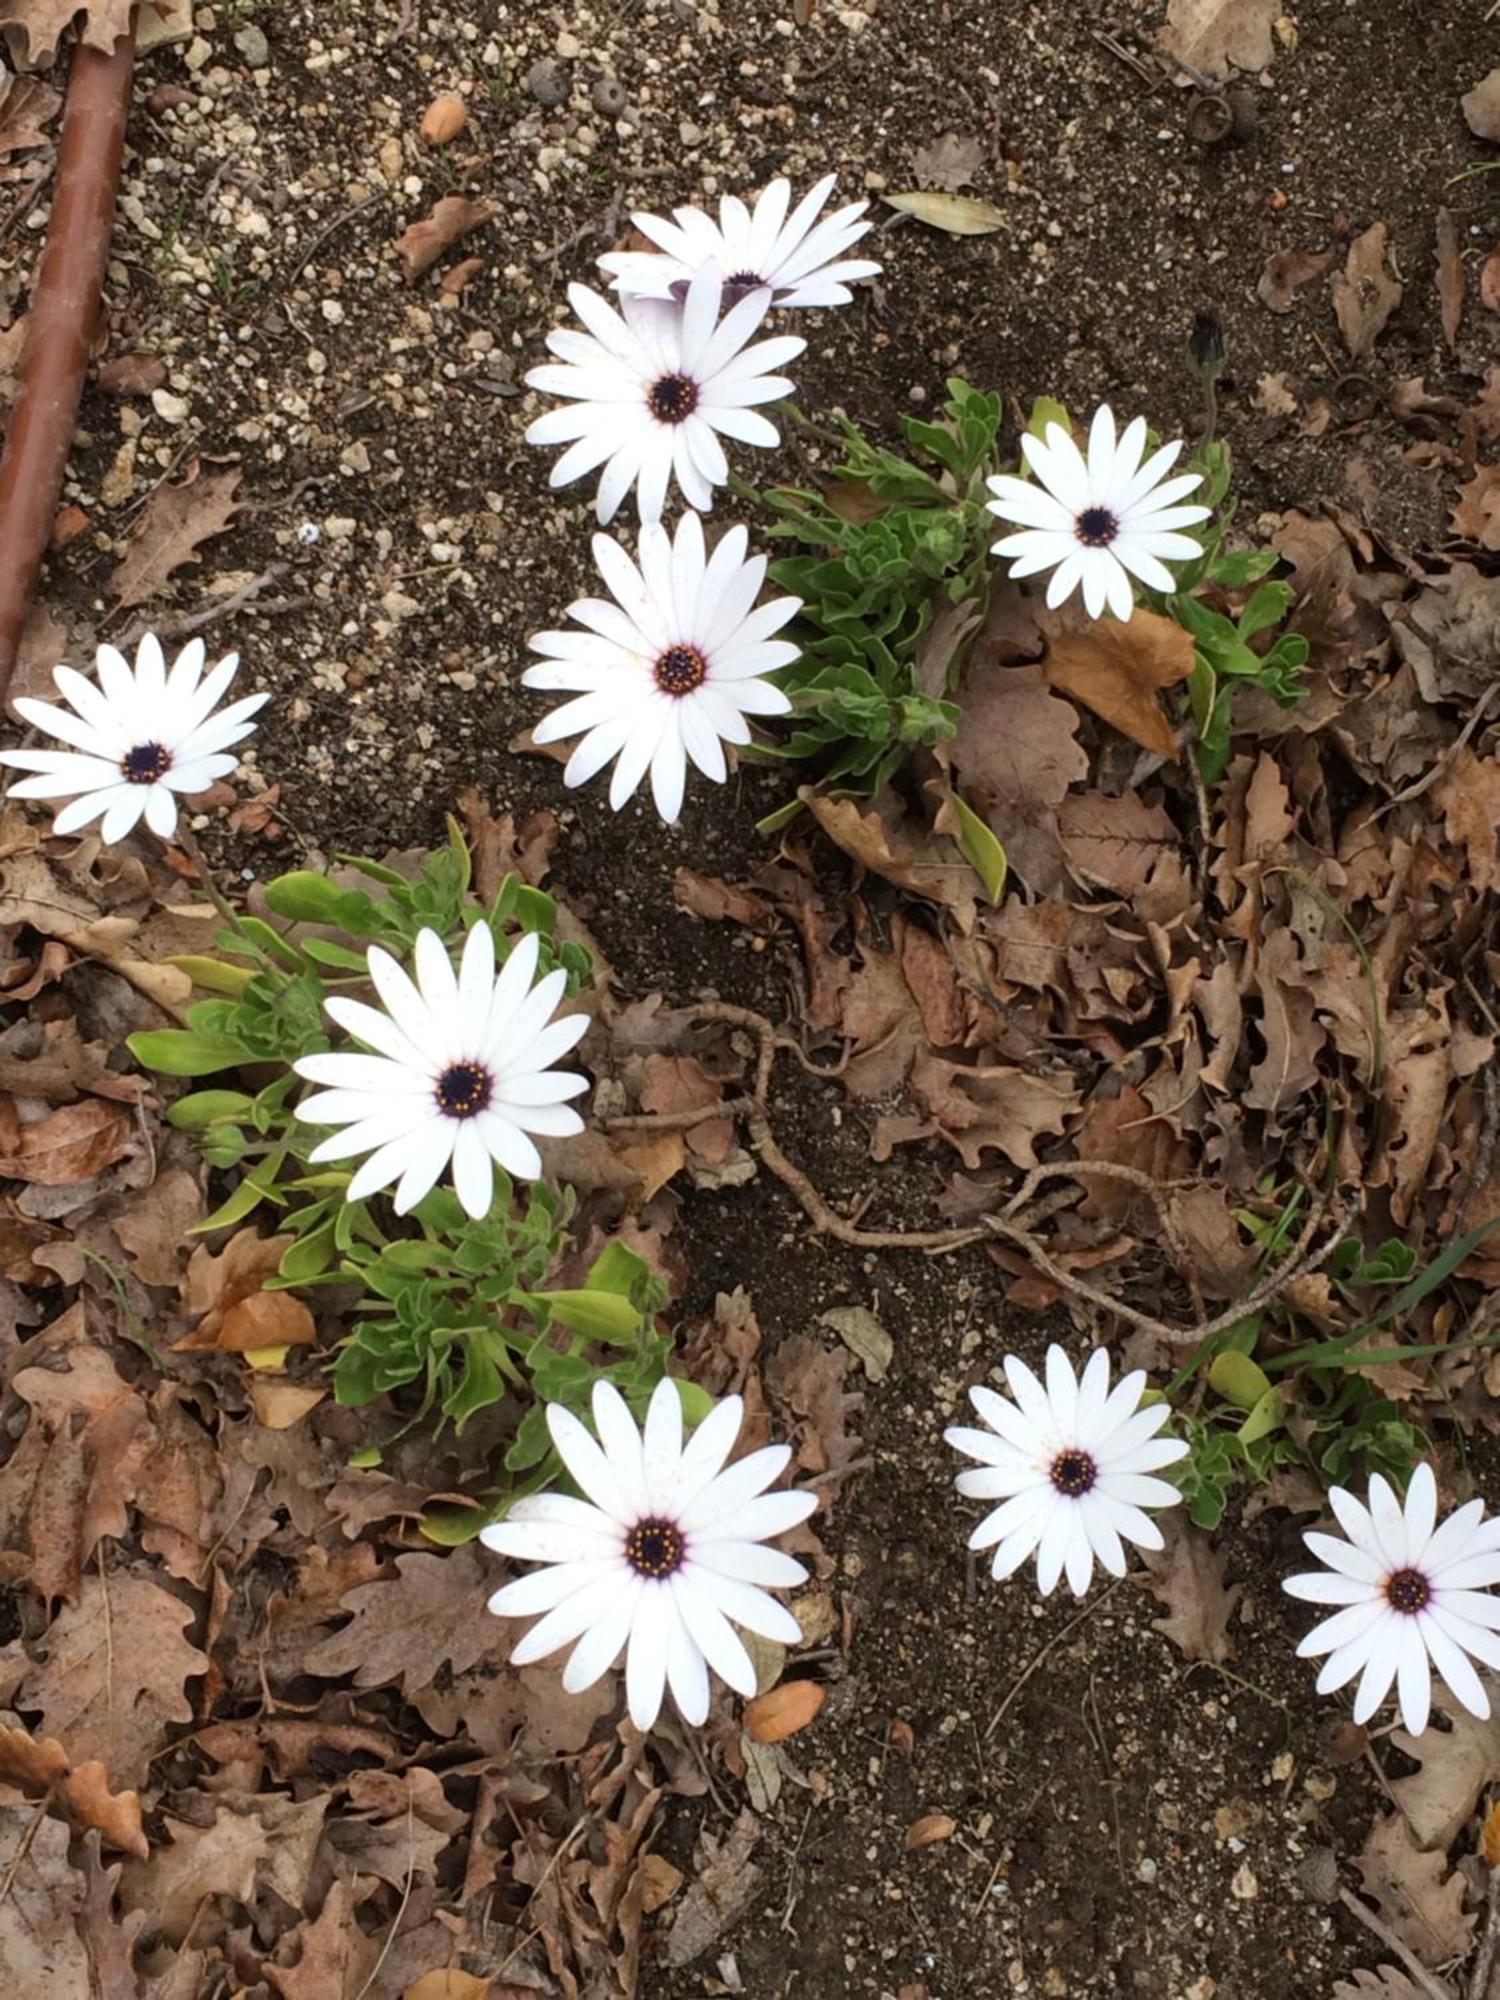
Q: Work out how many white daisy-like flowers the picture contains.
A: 9